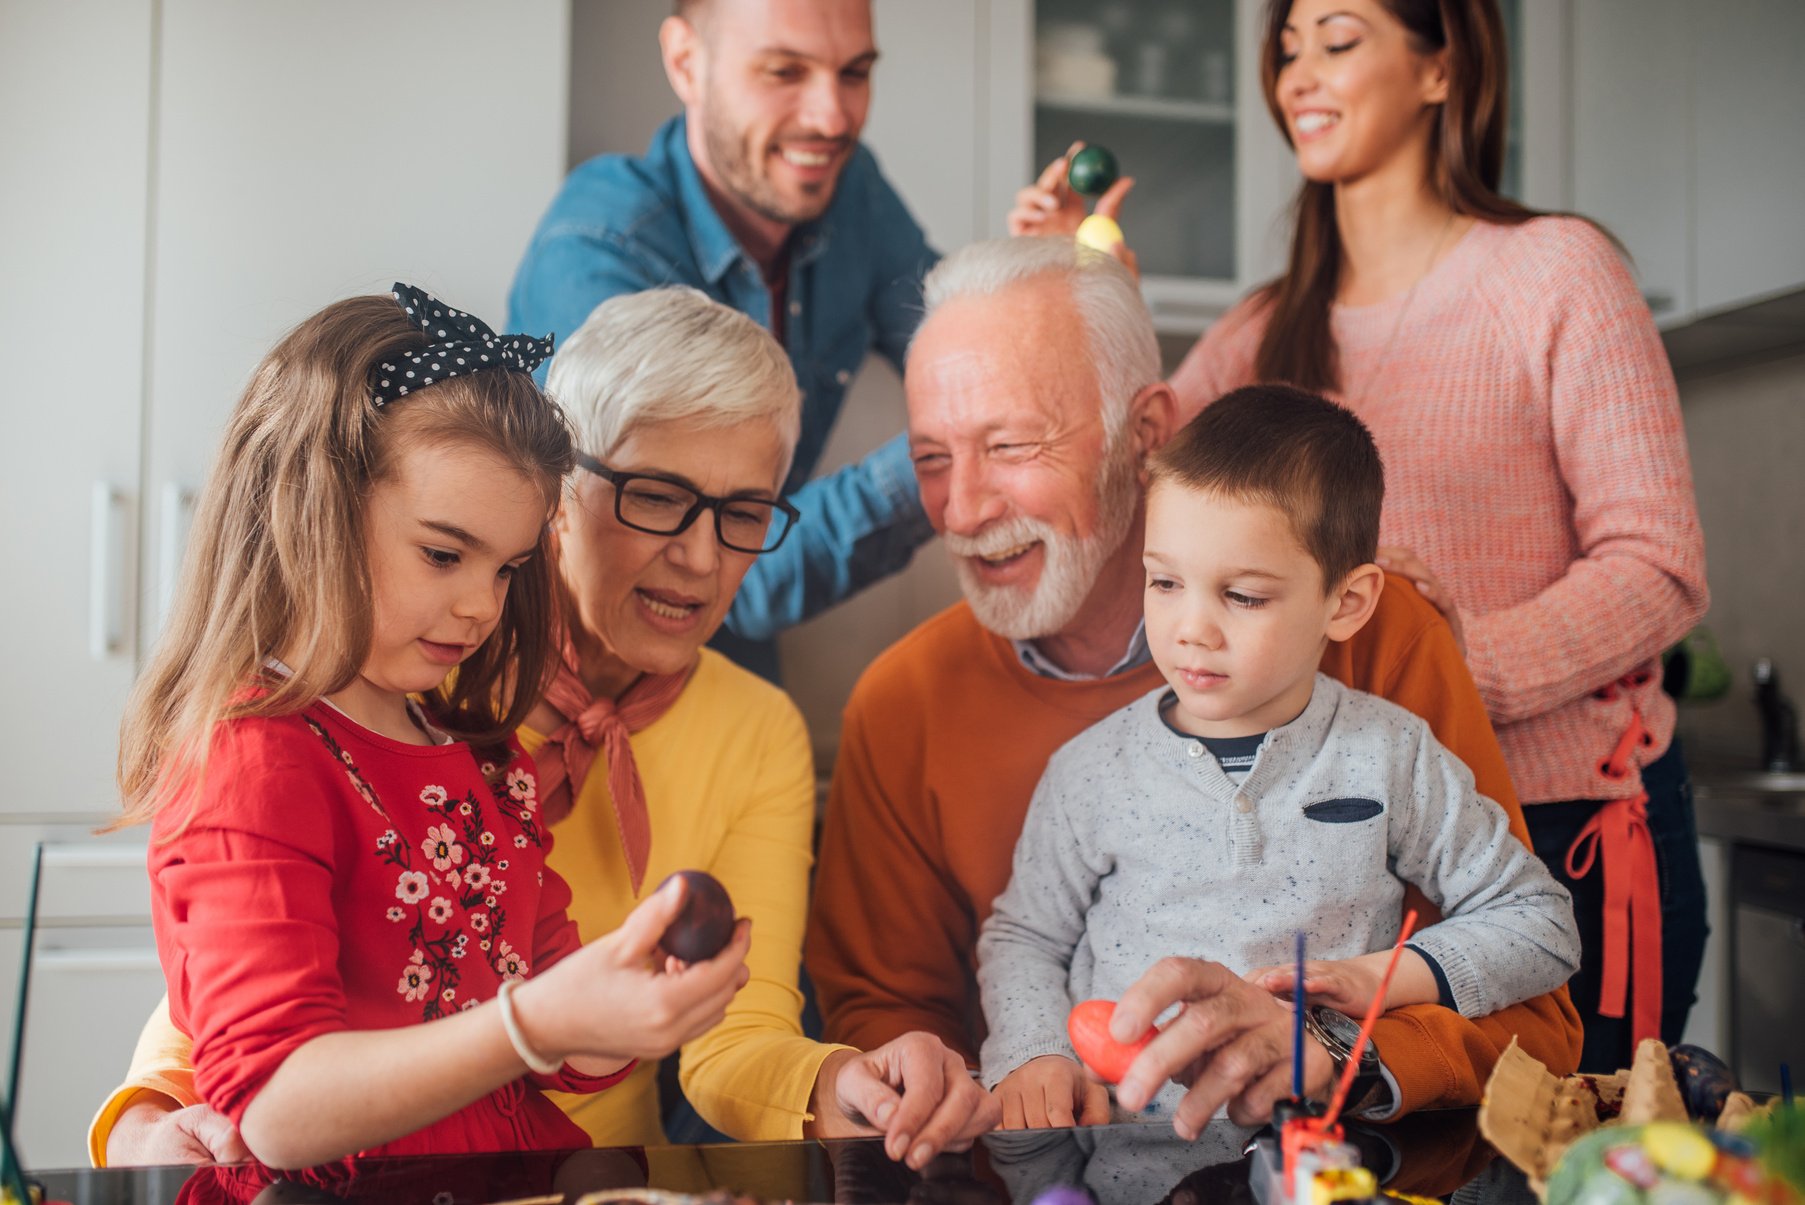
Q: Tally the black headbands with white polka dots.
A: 1